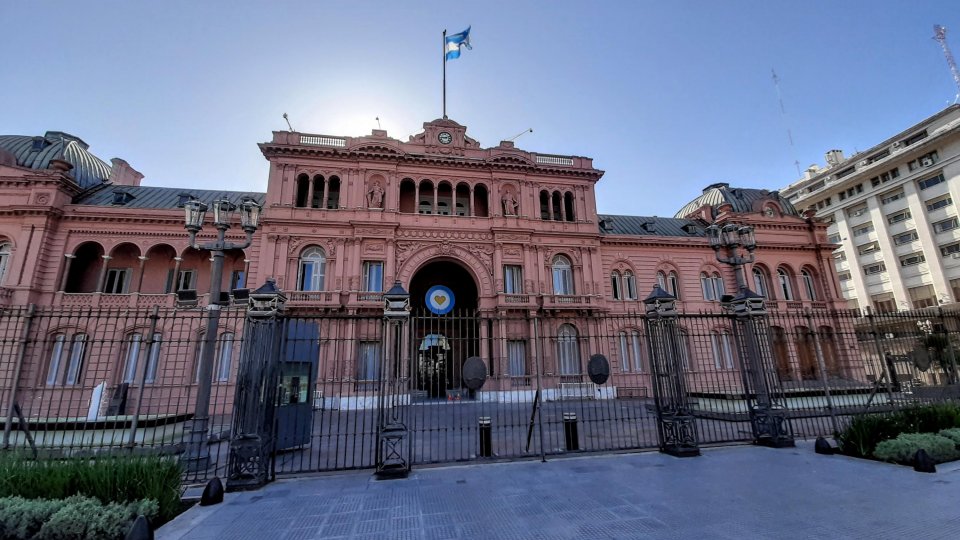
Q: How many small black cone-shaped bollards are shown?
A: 4